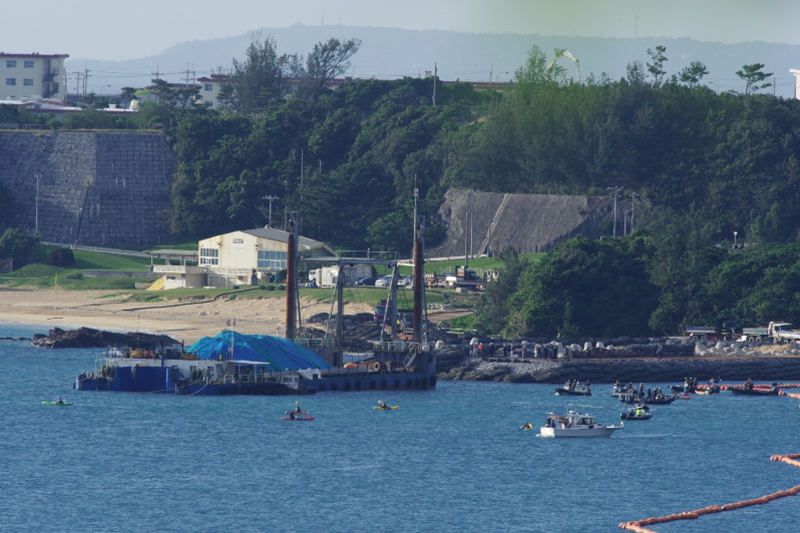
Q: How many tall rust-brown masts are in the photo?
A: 2